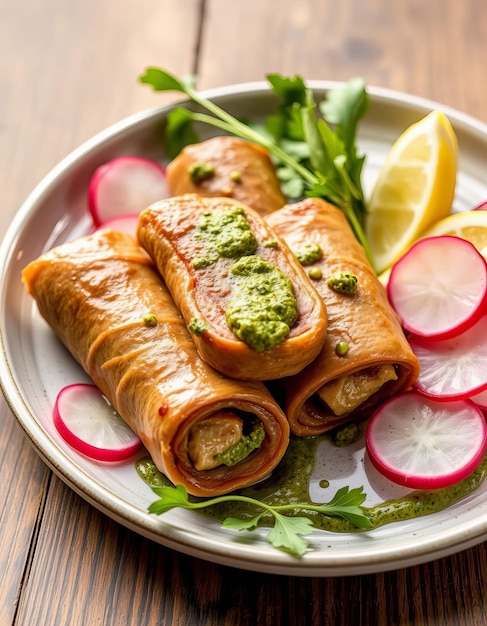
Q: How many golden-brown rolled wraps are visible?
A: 4